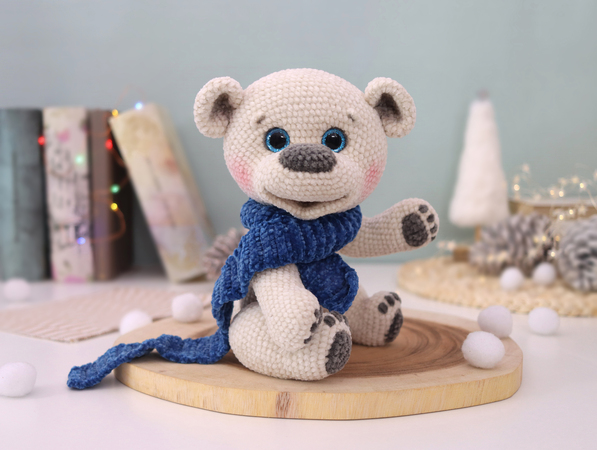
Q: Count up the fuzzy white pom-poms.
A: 9